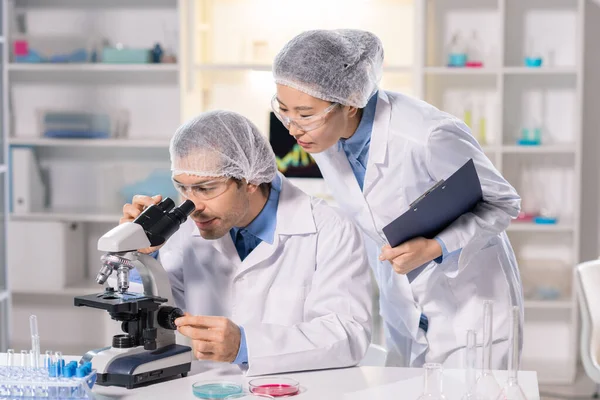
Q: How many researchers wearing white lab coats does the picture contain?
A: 2